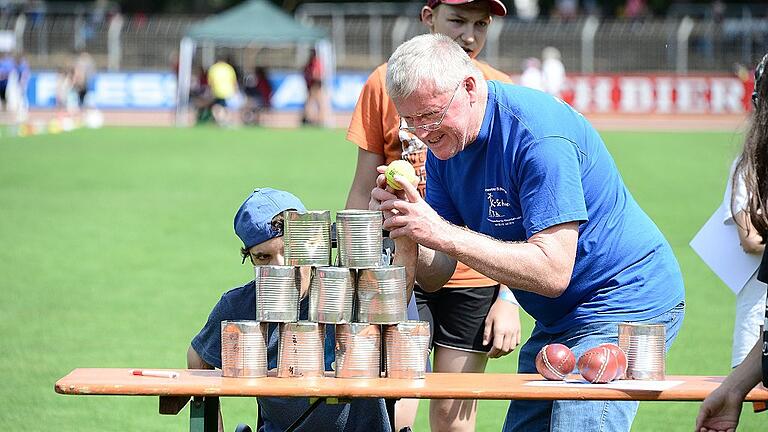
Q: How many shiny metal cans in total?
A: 10